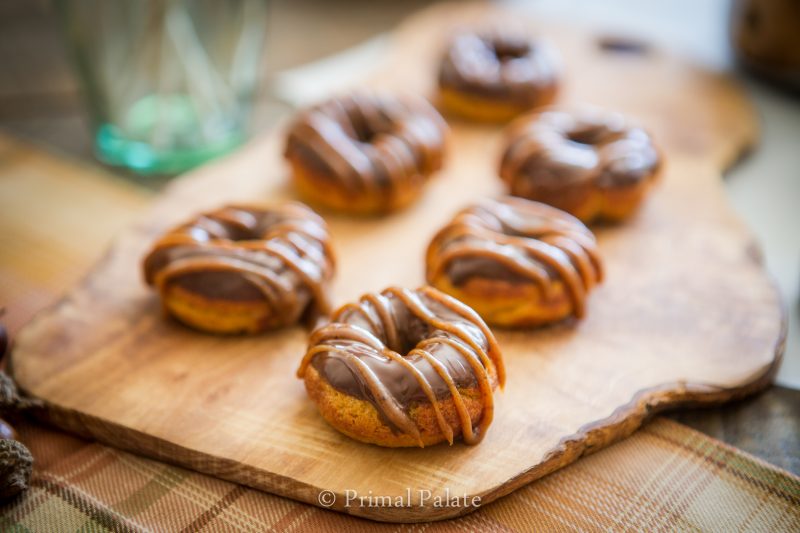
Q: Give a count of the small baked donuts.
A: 6